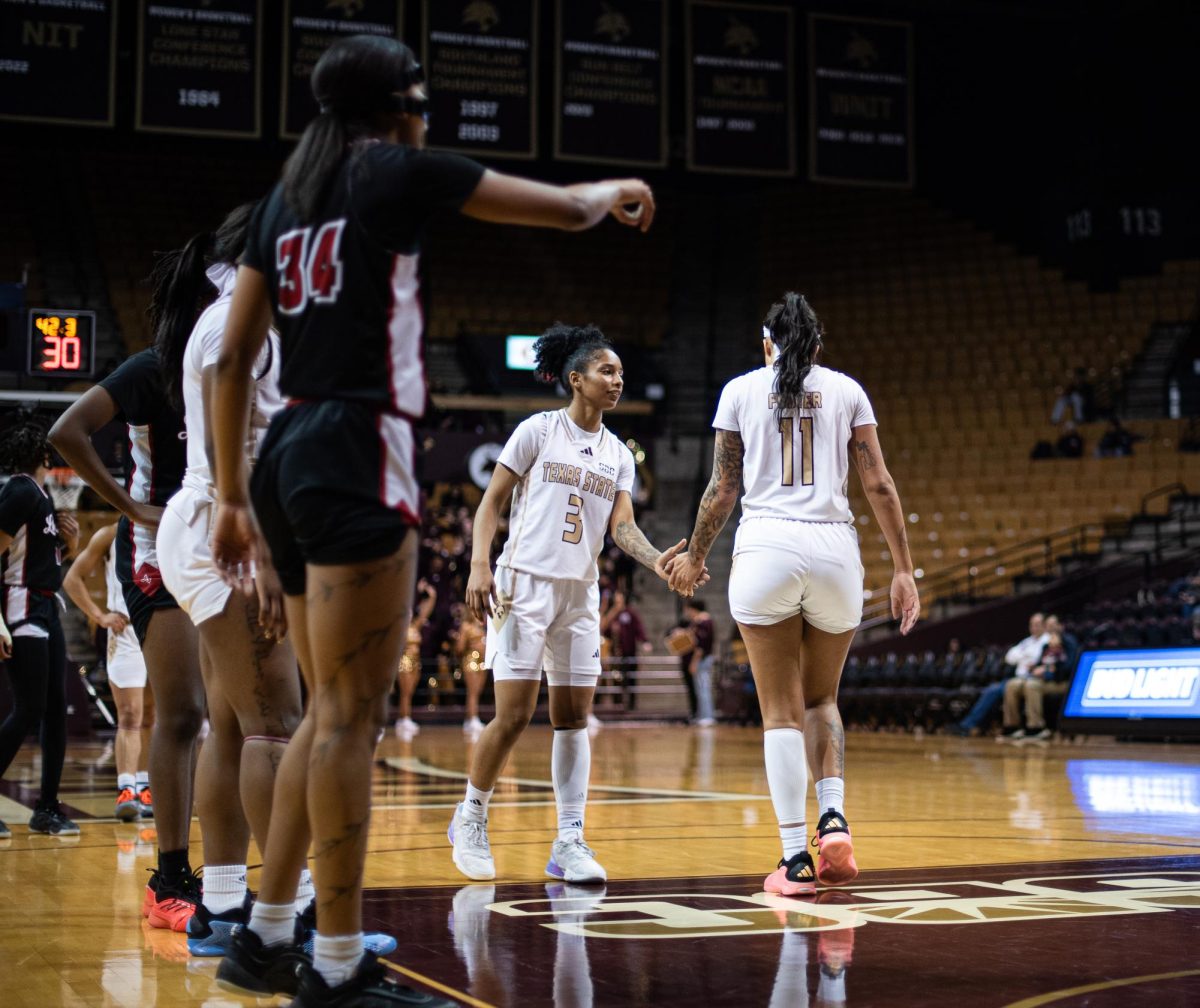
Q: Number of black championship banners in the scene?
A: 7